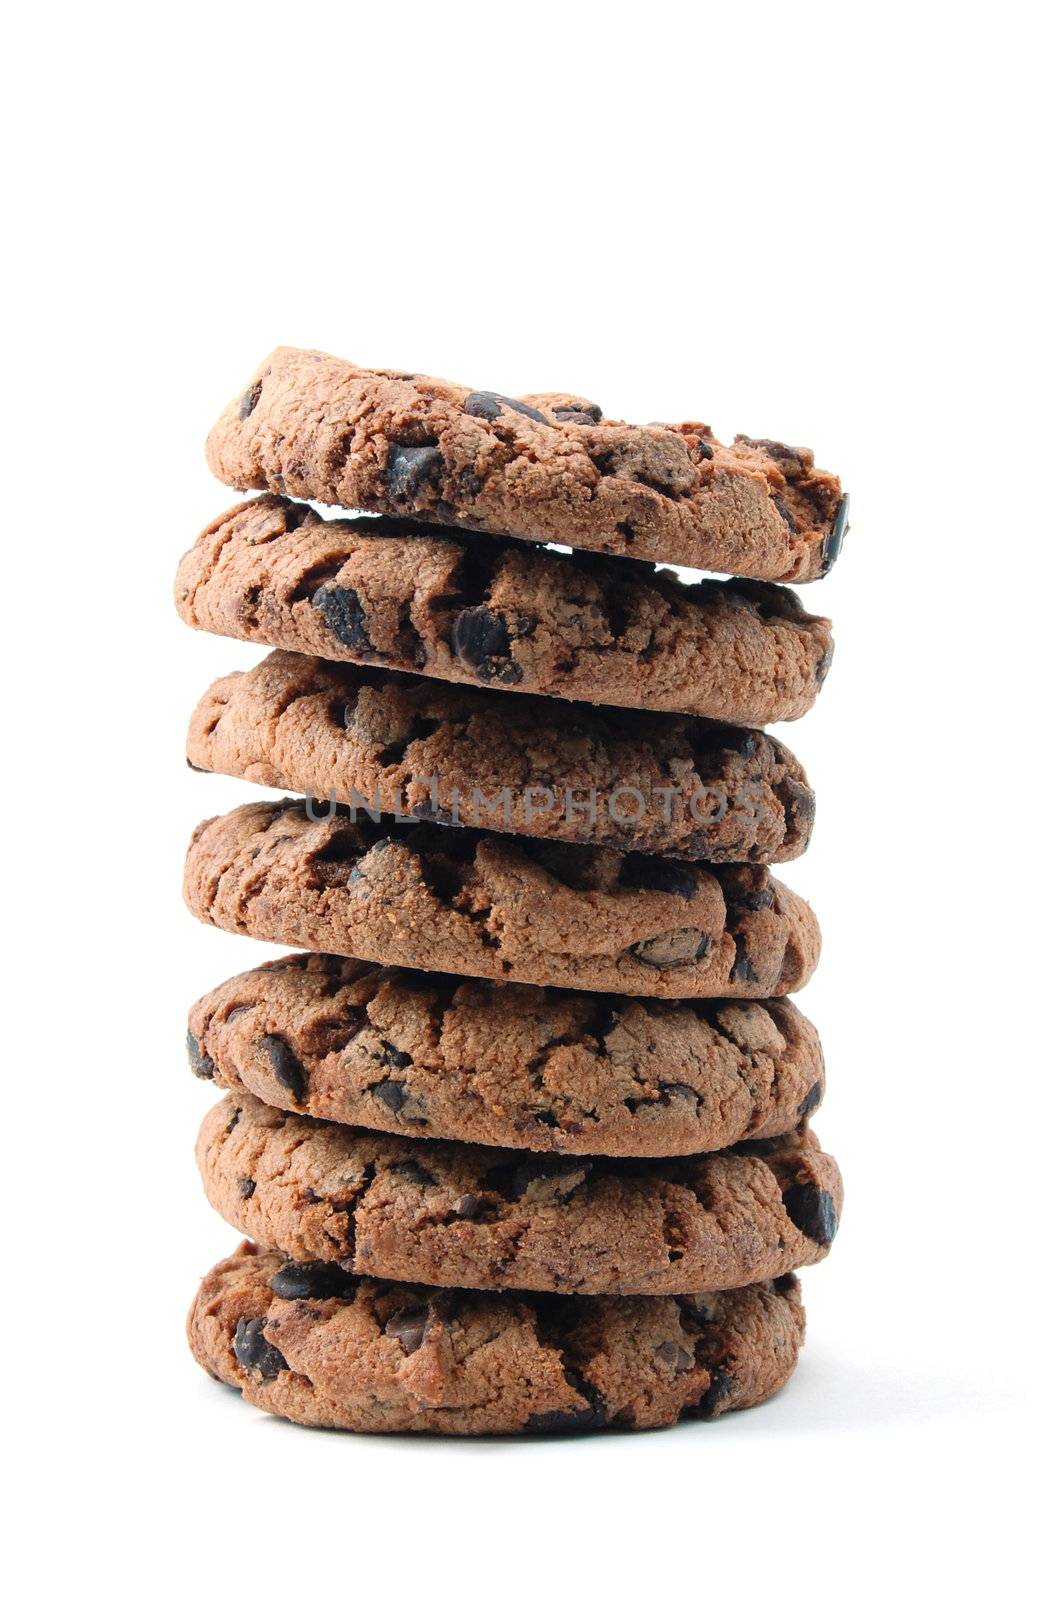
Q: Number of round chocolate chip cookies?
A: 7